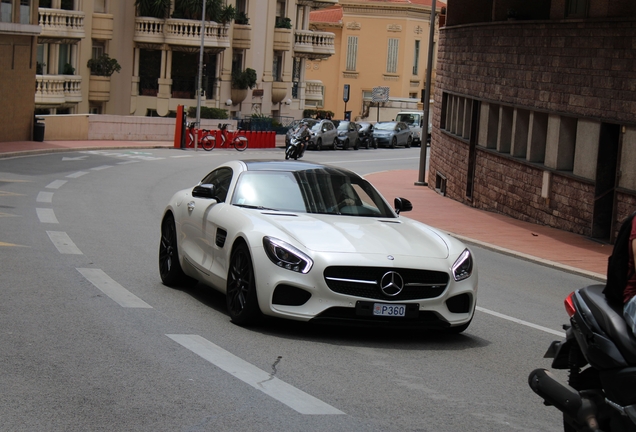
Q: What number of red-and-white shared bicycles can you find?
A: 2